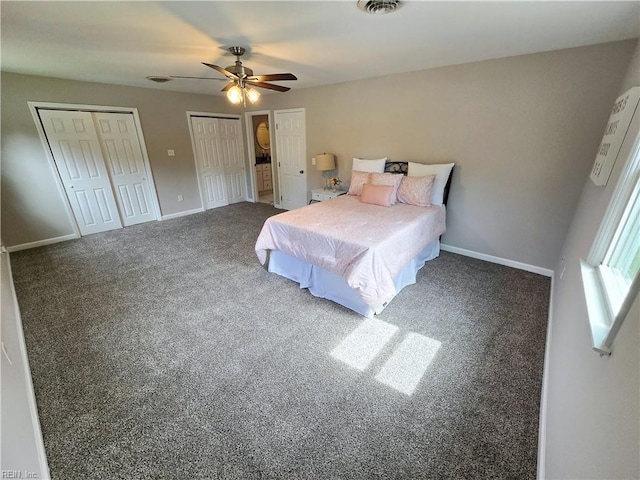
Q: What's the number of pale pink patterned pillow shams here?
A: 3